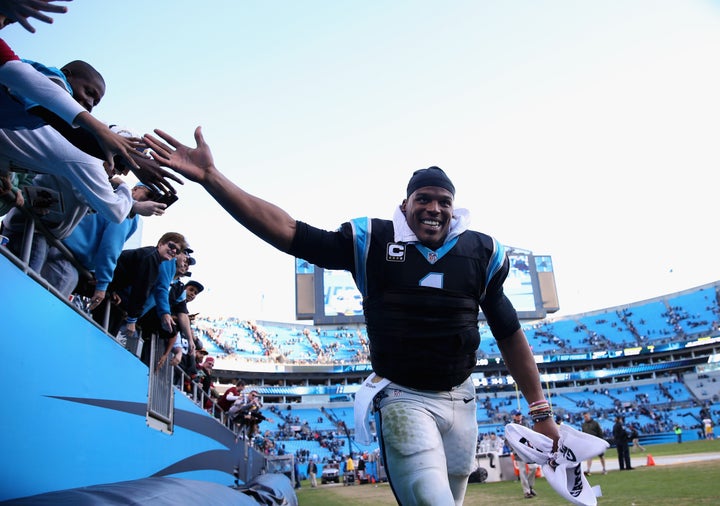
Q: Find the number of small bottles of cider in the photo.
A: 0